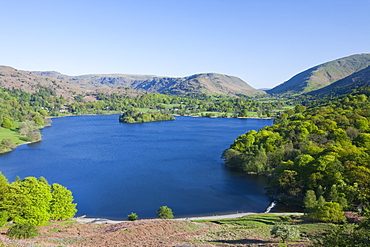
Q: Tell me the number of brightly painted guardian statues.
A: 0